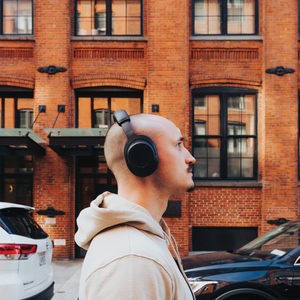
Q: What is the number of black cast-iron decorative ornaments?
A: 4